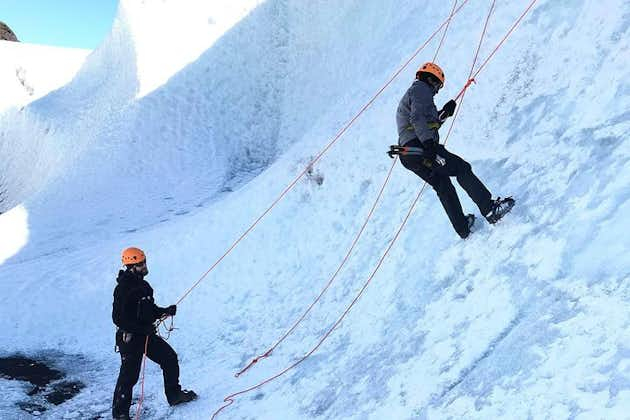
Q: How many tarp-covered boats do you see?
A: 0